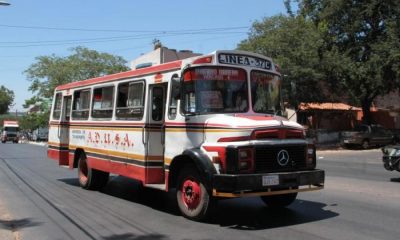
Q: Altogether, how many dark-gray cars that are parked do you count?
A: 1